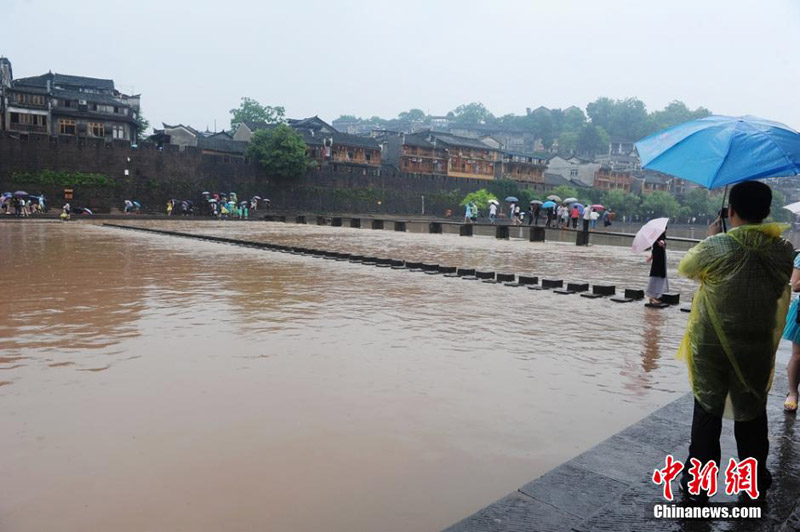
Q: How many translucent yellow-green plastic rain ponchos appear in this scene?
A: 1